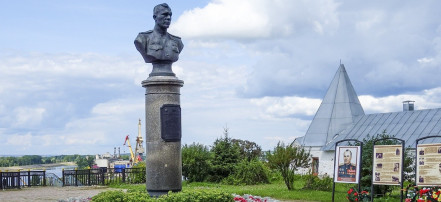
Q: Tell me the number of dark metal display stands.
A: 3